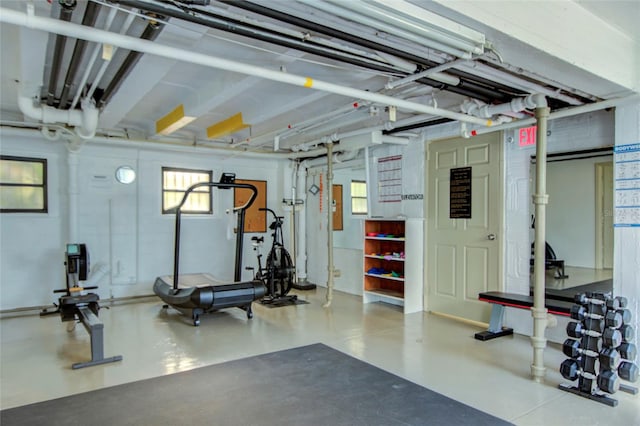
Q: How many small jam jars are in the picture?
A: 0